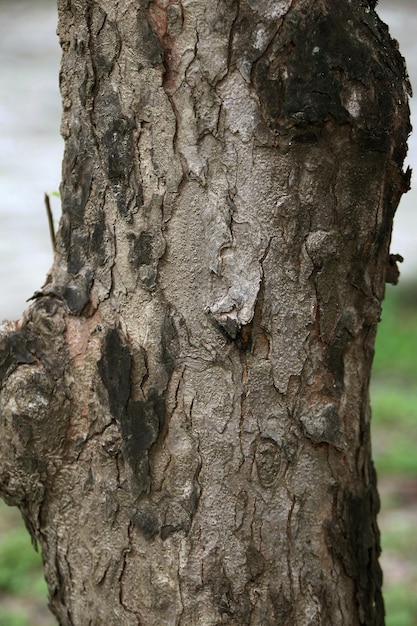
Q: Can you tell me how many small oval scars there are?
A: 1